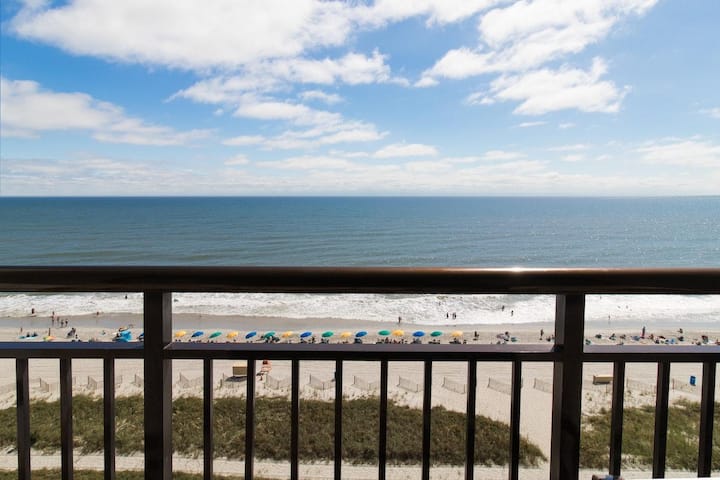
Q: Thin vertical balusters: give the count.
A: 14